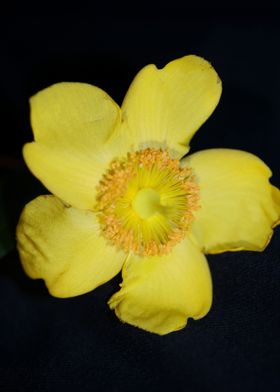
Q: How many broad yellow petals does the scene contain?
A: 5